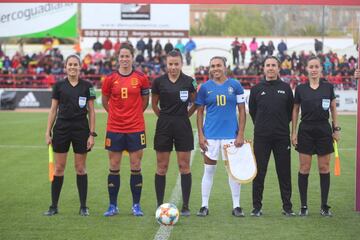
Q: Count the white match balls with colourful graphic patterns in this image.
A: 1